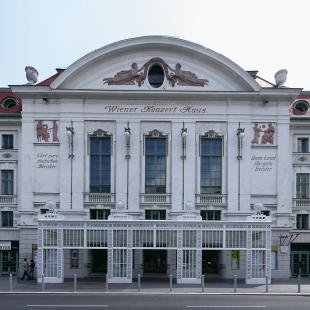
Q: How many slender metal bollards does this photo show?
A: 10